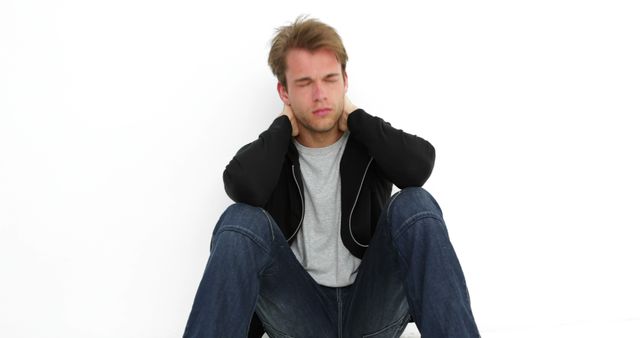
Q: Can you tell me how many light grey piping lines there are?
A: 2